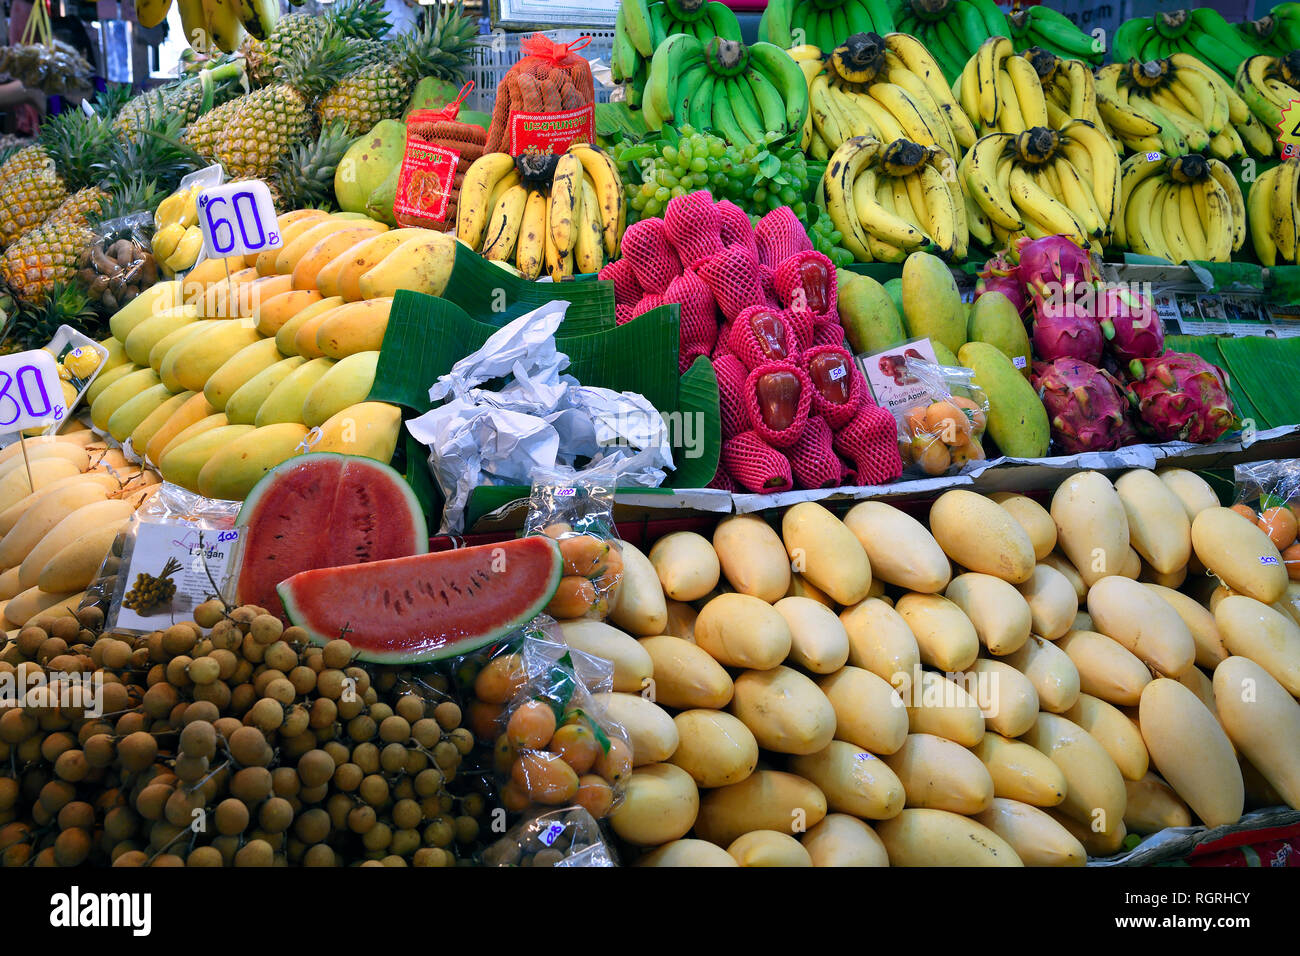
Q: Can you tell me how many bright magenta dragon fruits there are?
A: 6